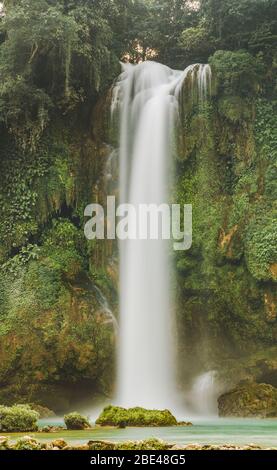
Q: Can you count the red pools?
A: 0